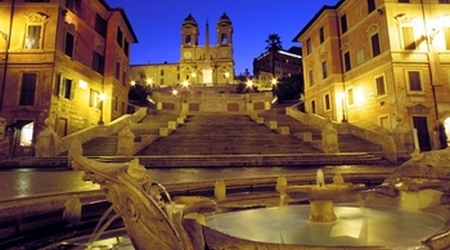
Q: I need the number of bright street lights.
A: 10